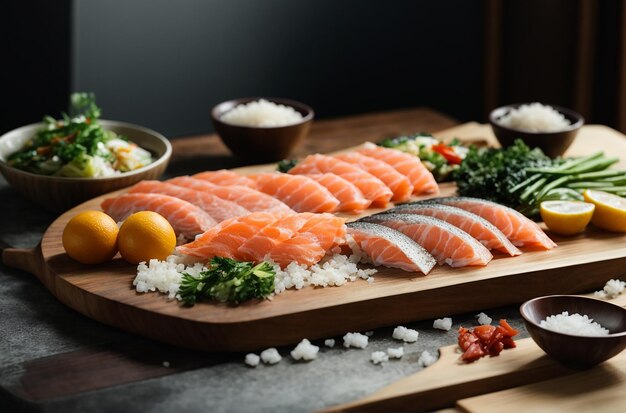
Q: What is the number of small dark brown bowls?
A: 3